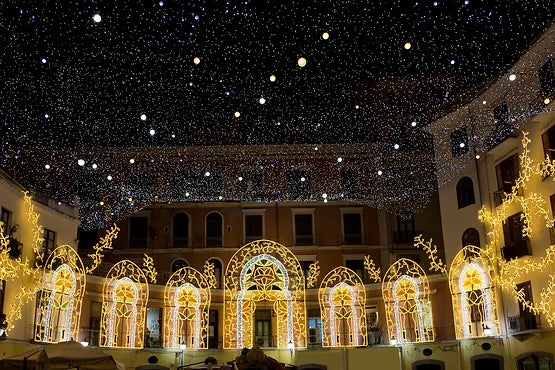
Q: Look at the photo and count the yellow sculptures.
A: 7